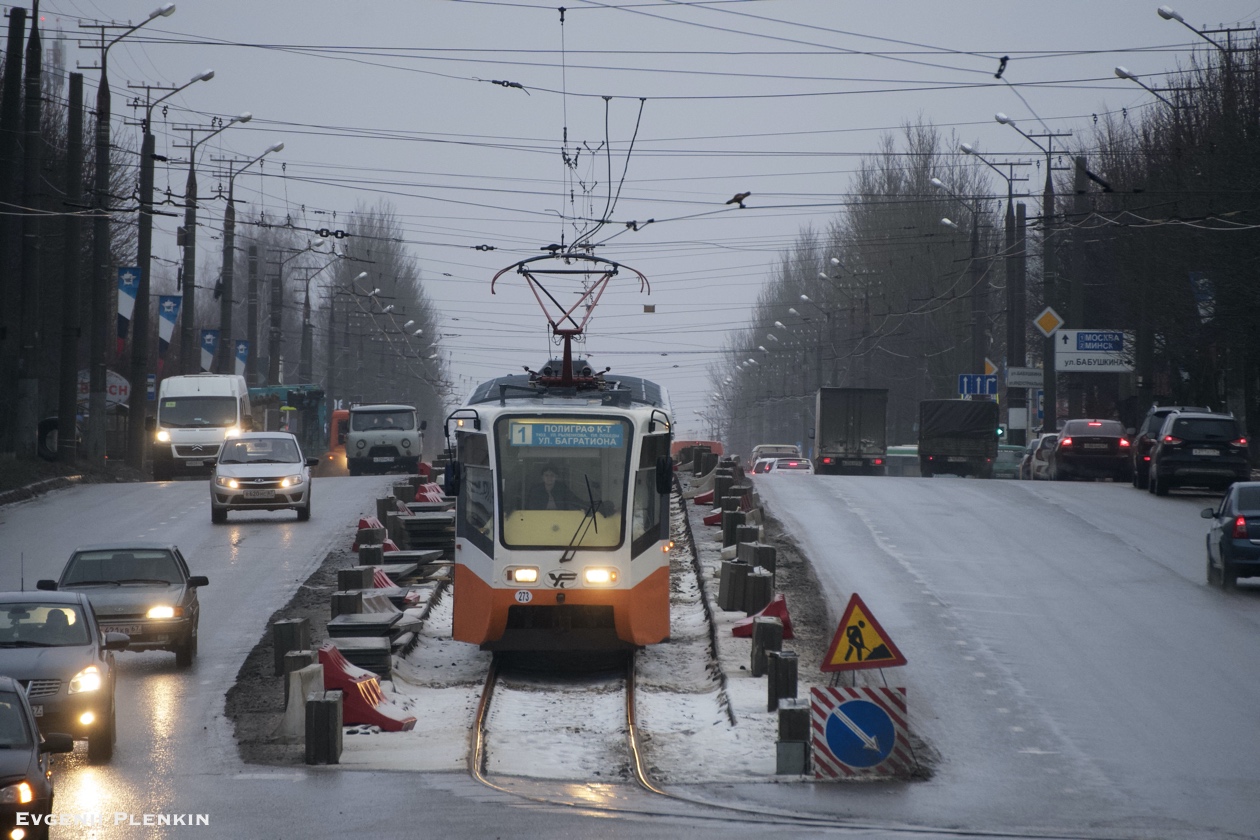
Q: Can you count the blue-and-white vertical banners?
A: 4